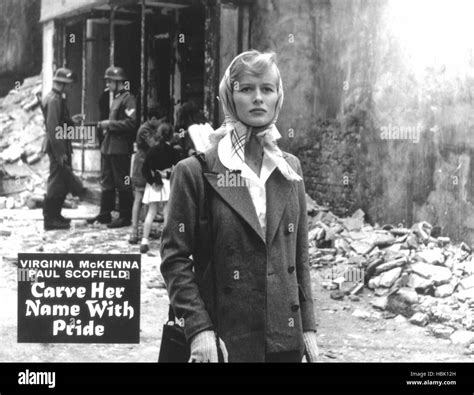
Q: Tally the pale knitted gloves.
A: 2